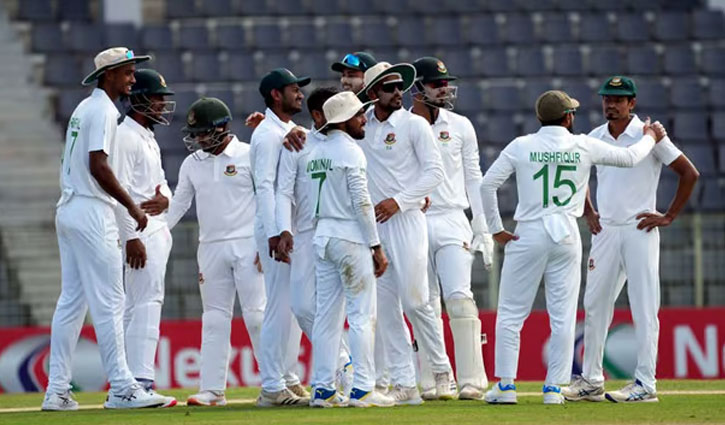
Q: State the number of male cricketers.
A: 11